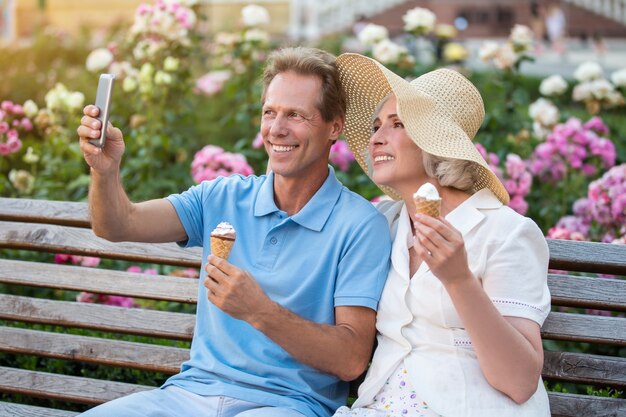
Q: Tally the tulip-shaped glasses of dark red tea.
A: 0